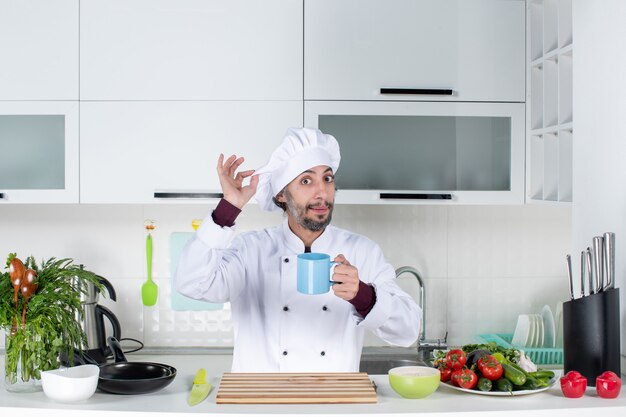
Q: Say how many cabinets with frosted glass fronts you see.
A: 2